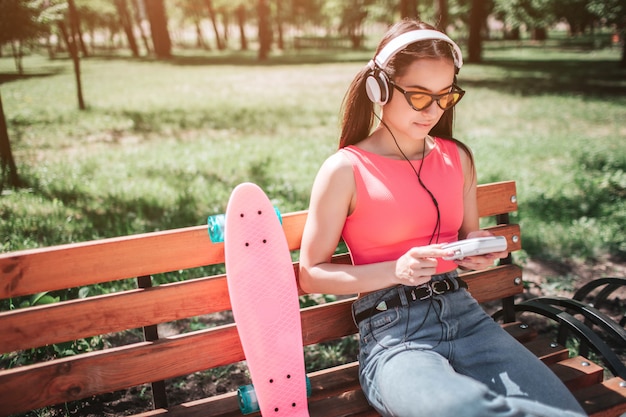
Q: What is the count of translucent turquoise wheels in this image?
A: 4